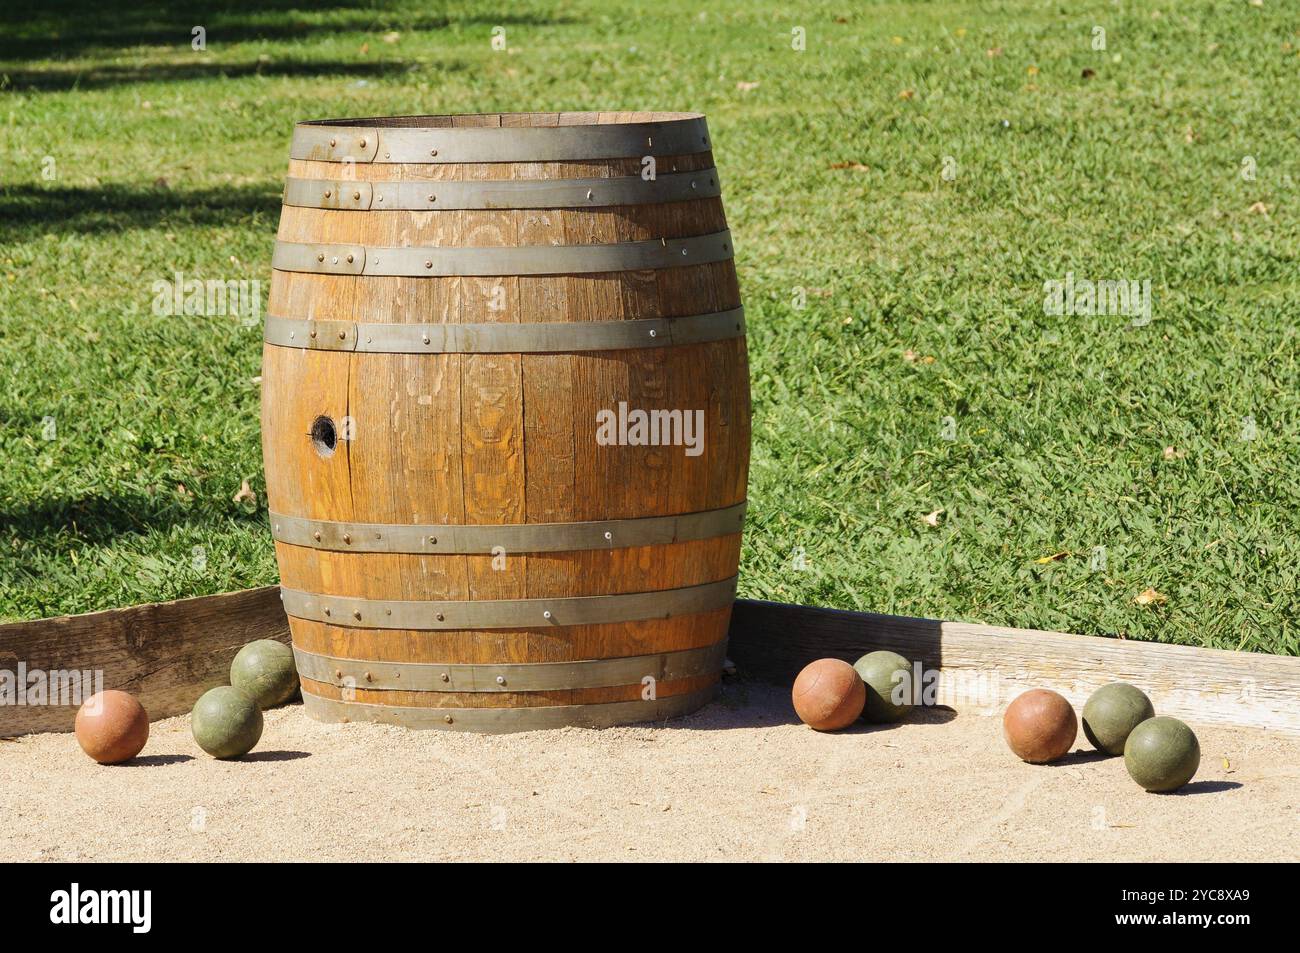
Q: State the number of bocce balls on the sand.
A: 8